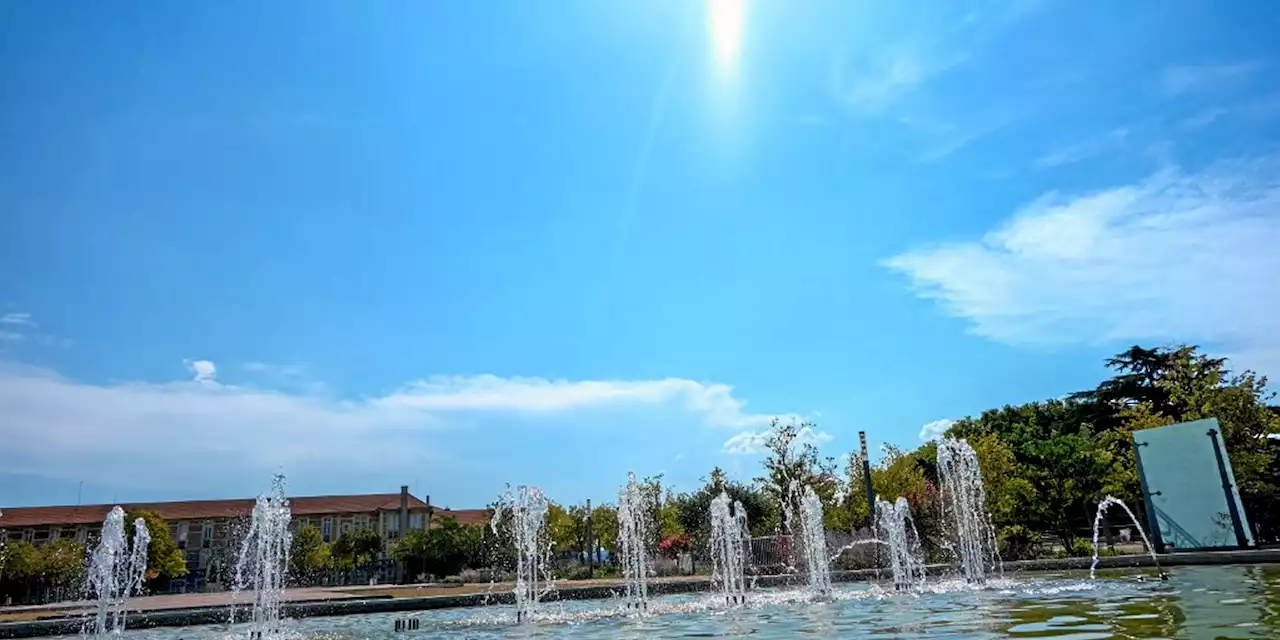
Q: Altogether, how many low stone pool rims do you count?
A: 1